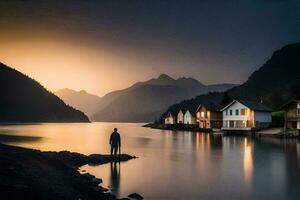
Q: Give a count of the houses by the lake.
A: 6